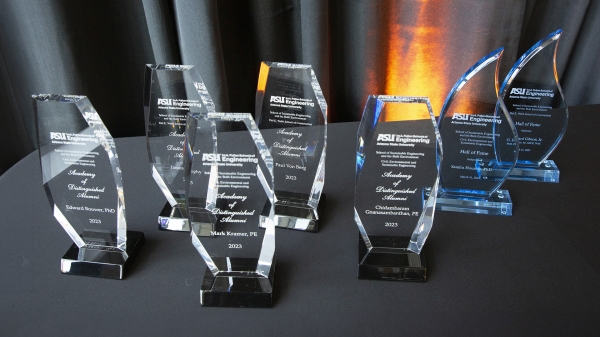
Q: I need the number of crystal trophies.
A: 7